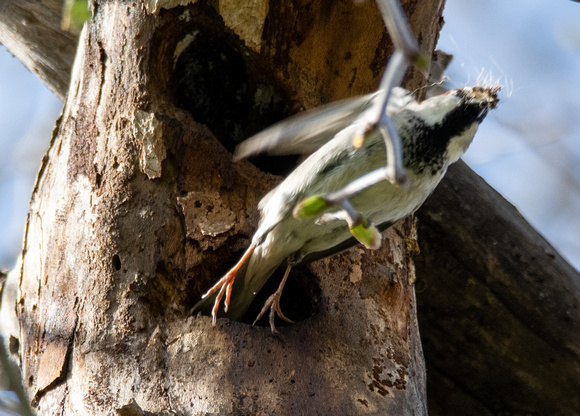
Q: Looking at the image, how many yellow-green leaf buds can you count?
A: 2